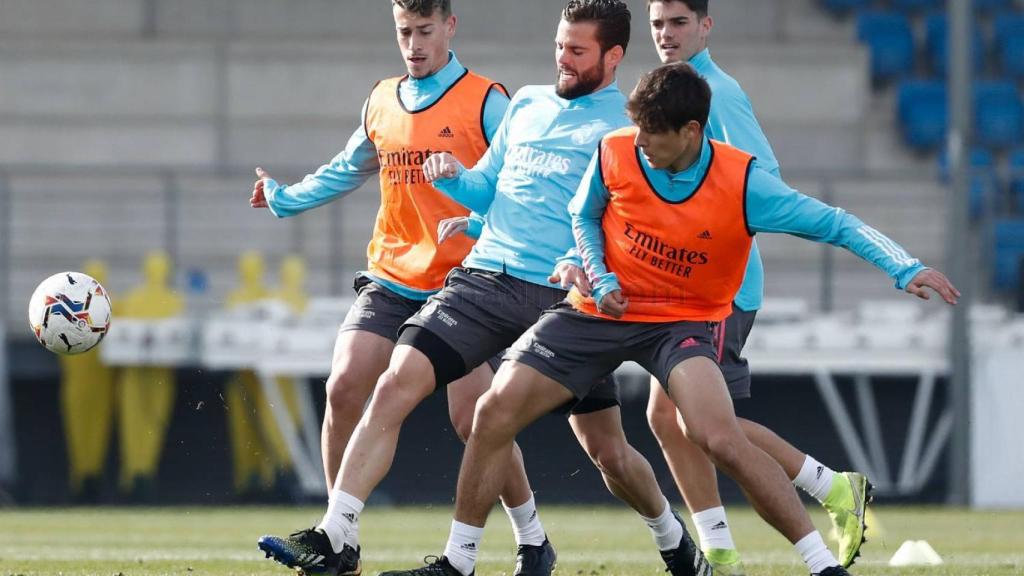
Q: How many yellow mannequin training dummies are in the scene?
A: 4